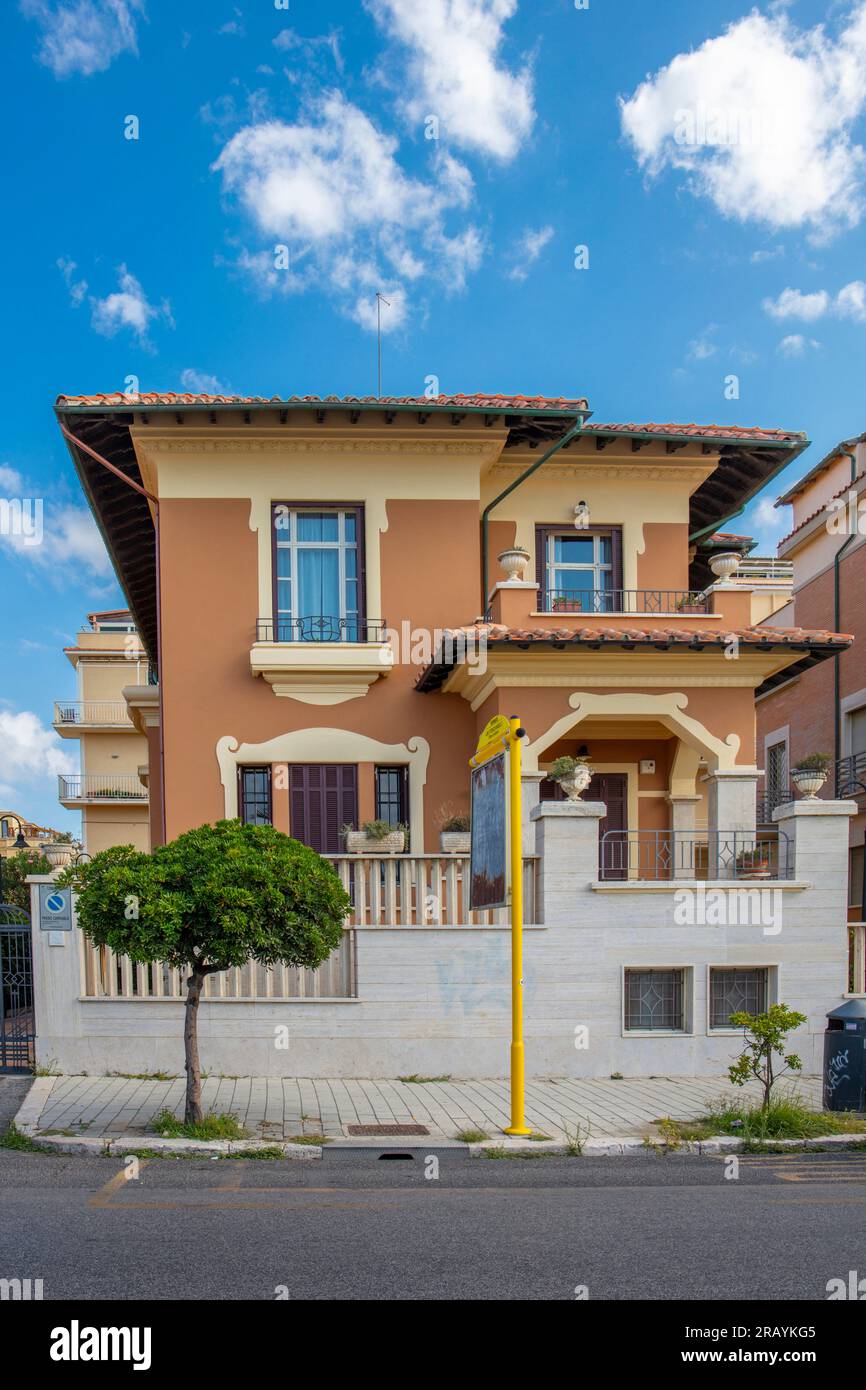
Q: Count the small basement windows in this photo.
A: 2